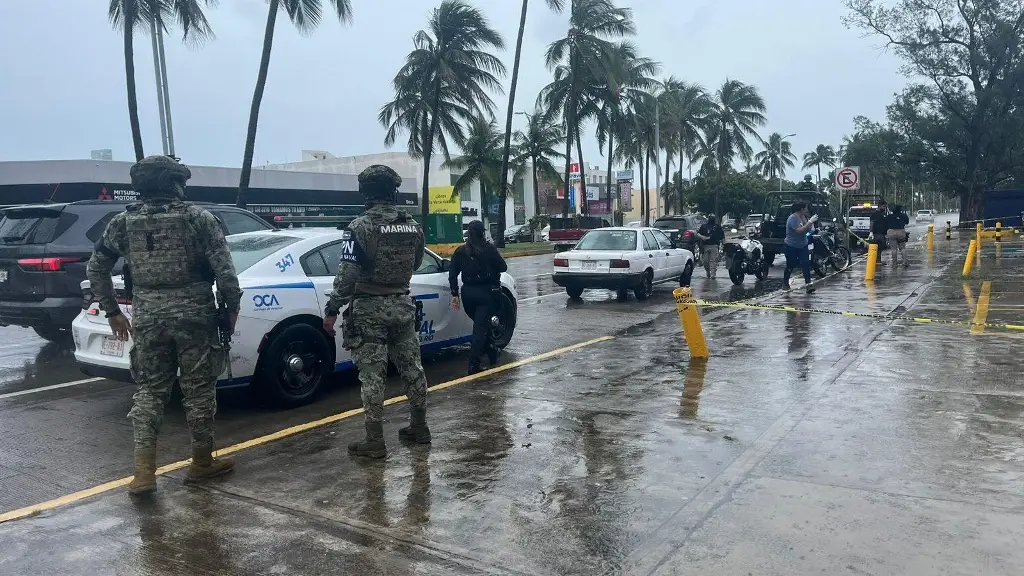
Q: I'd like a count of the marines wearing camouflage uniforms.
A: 2